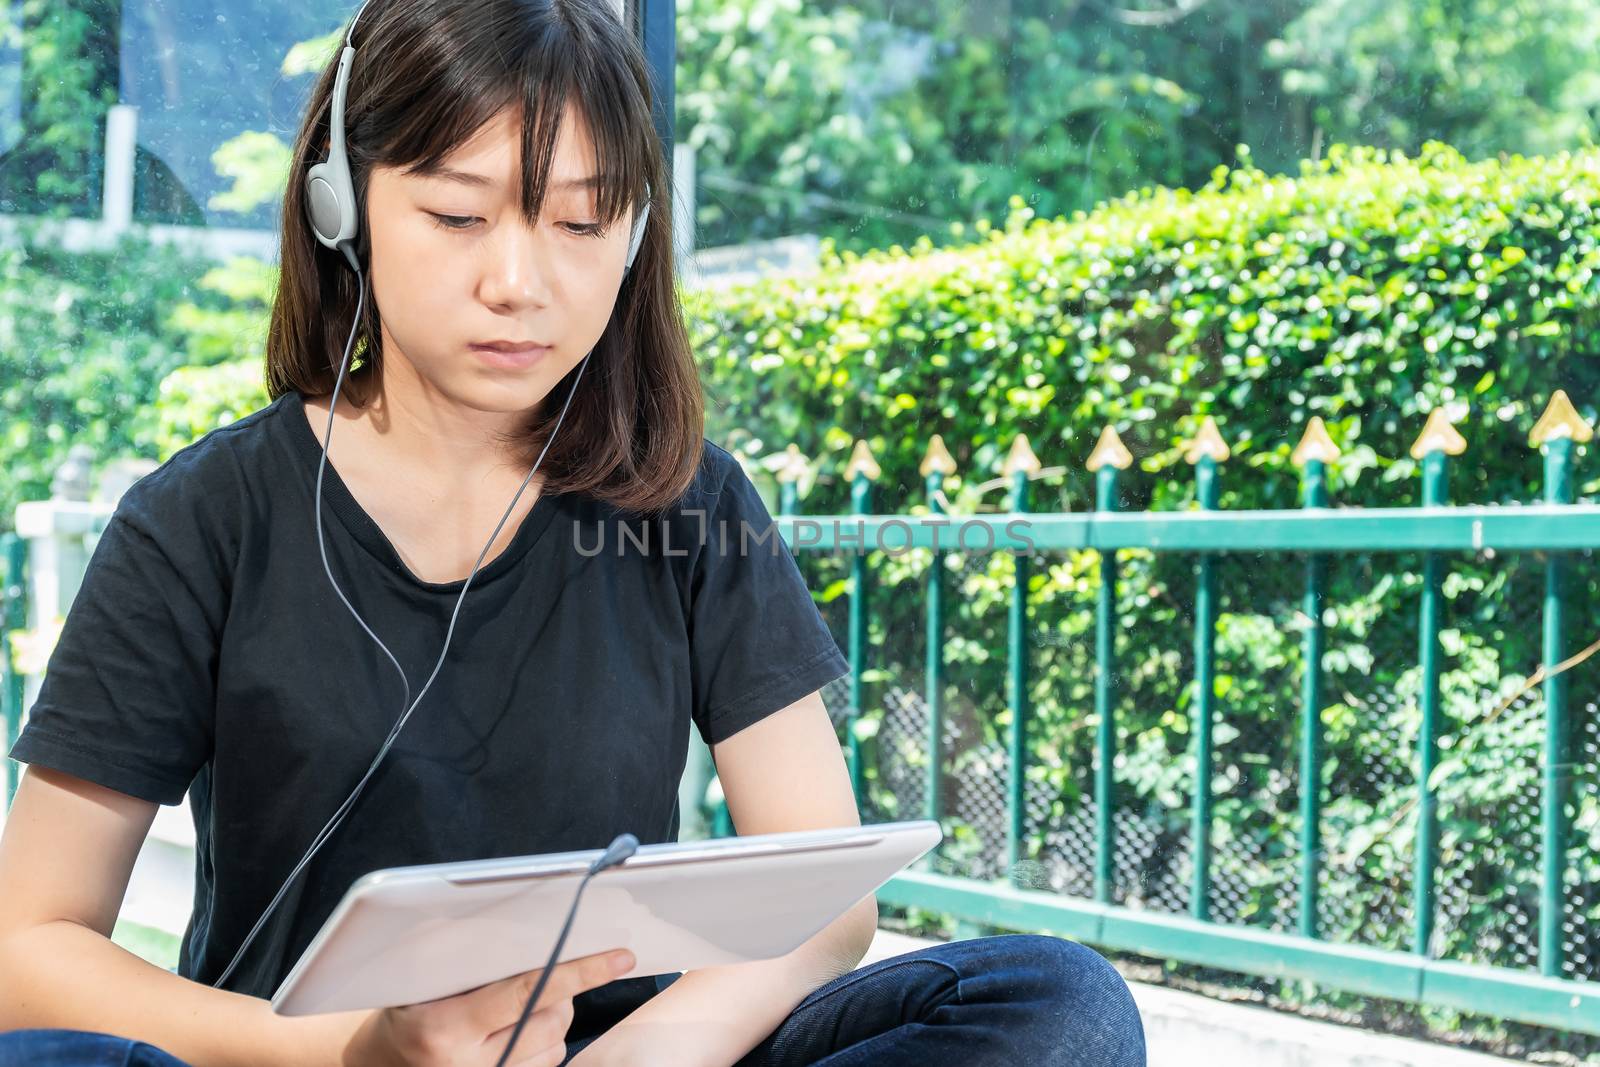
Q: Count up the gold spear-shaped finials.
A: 9